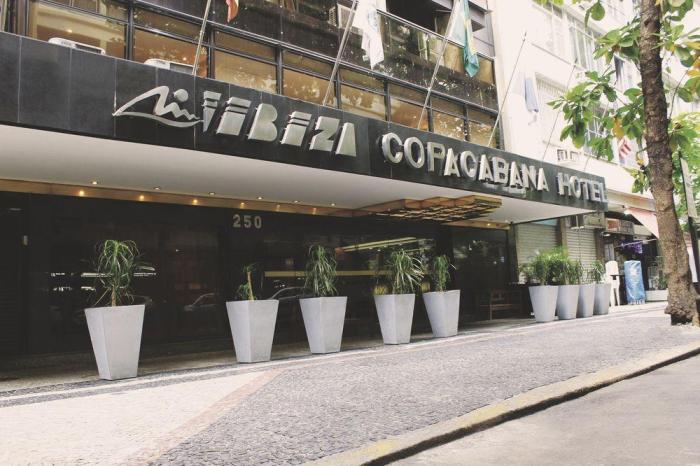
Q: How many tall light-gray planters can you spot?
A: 9